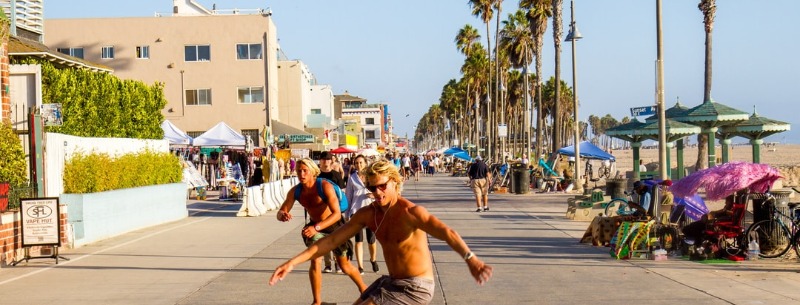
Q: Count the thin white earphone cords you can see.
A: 1